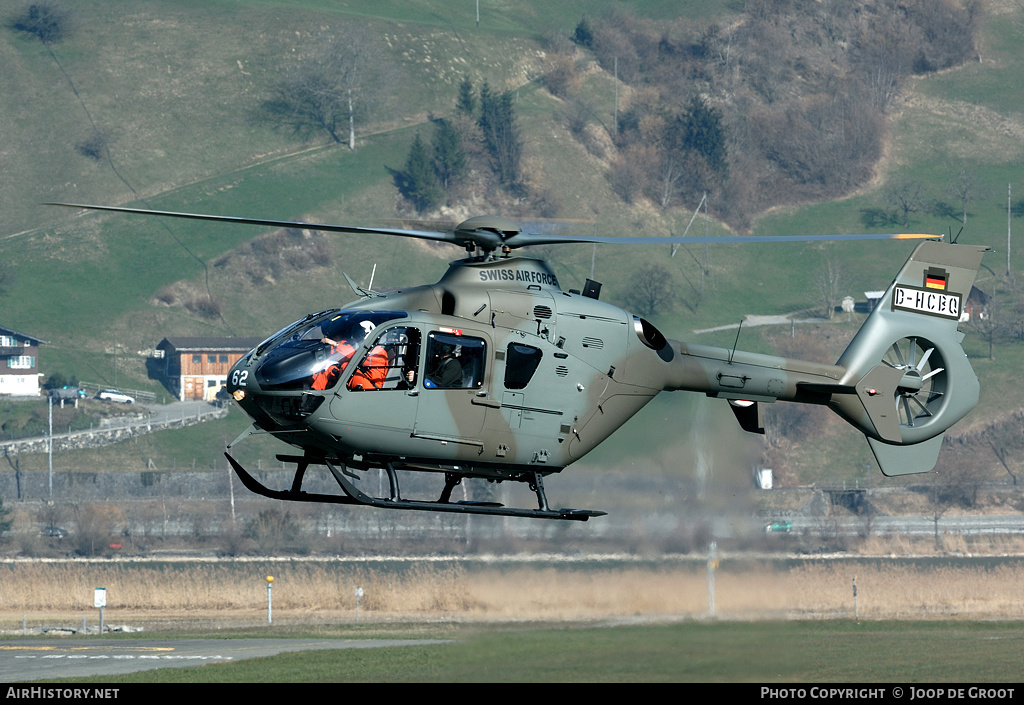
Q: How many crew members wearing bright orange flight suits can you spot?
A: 2